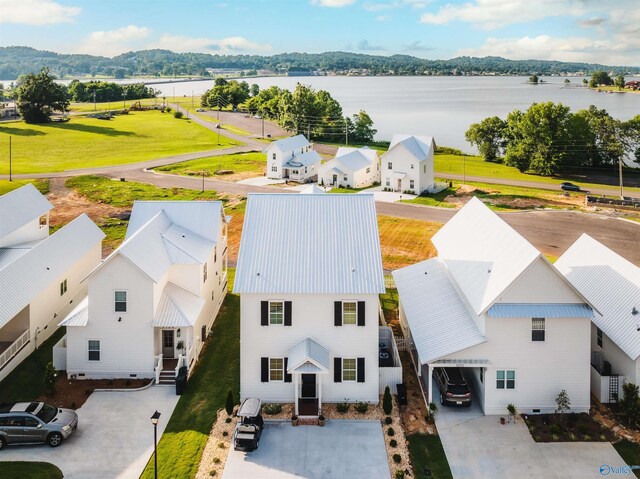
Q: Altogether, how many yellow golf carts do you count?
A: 0